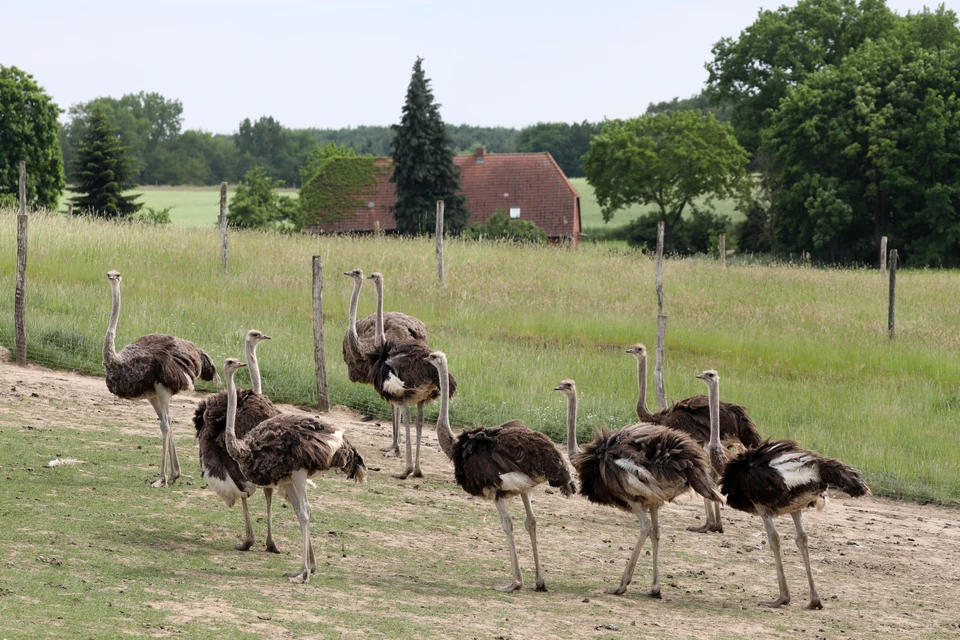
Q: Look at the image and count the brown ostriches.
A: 9